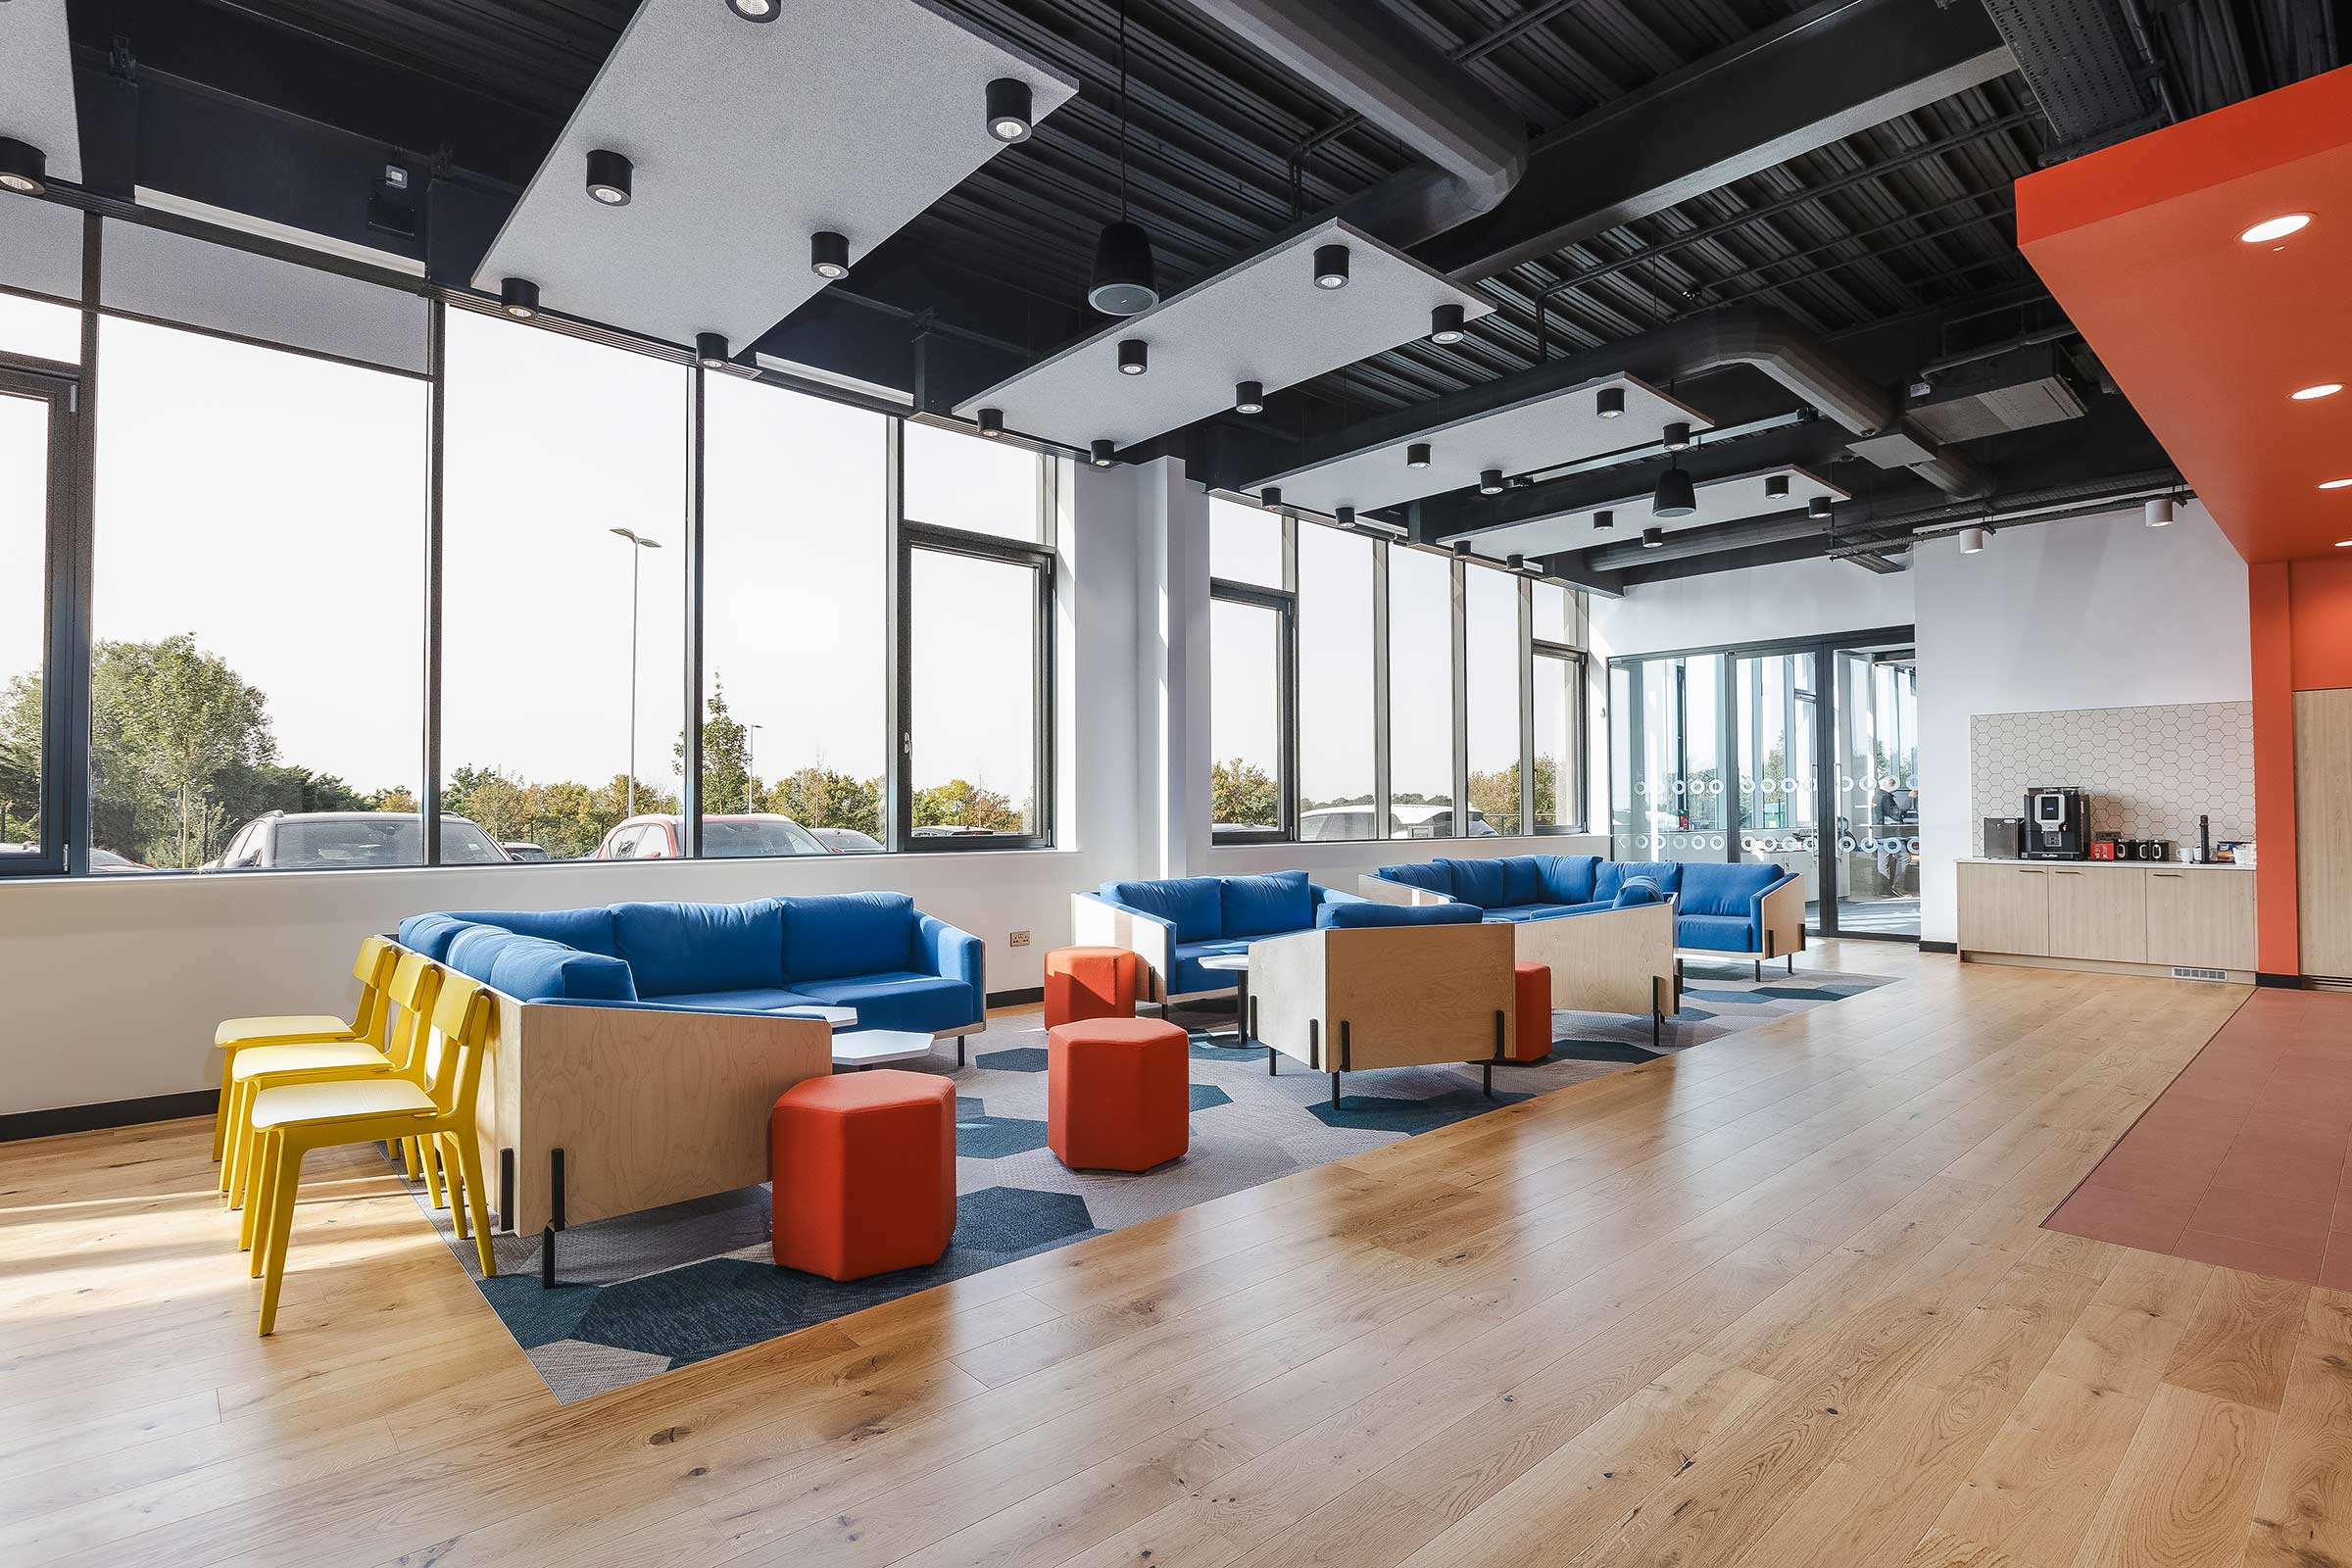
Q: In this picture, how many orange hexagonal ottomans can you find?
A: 4